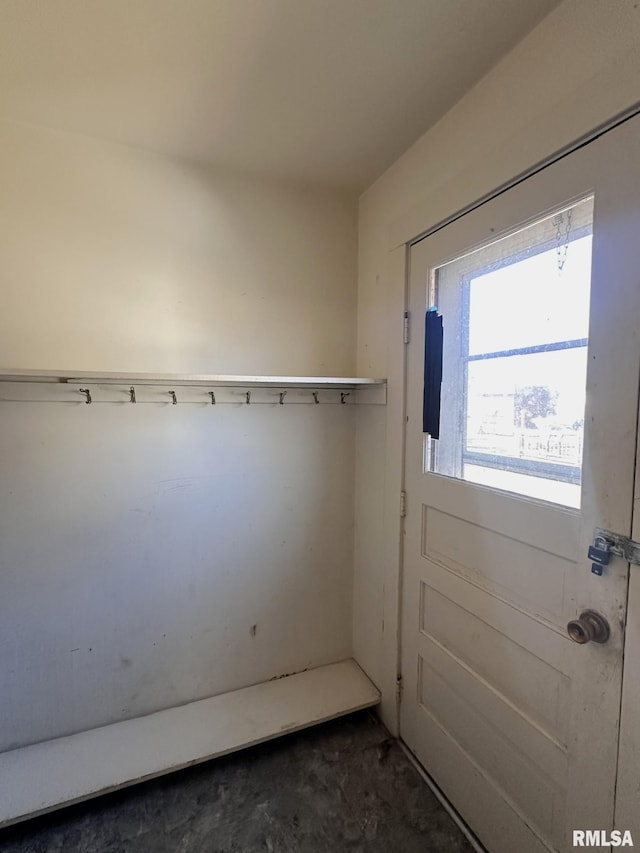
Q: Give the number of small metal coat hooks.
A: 8